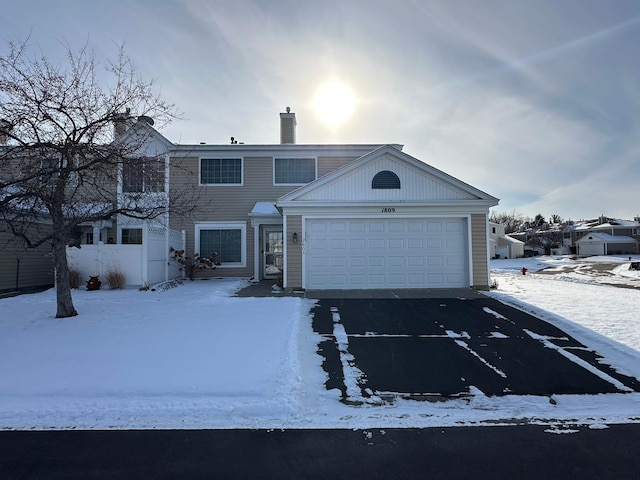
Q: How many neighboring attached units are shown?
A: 1